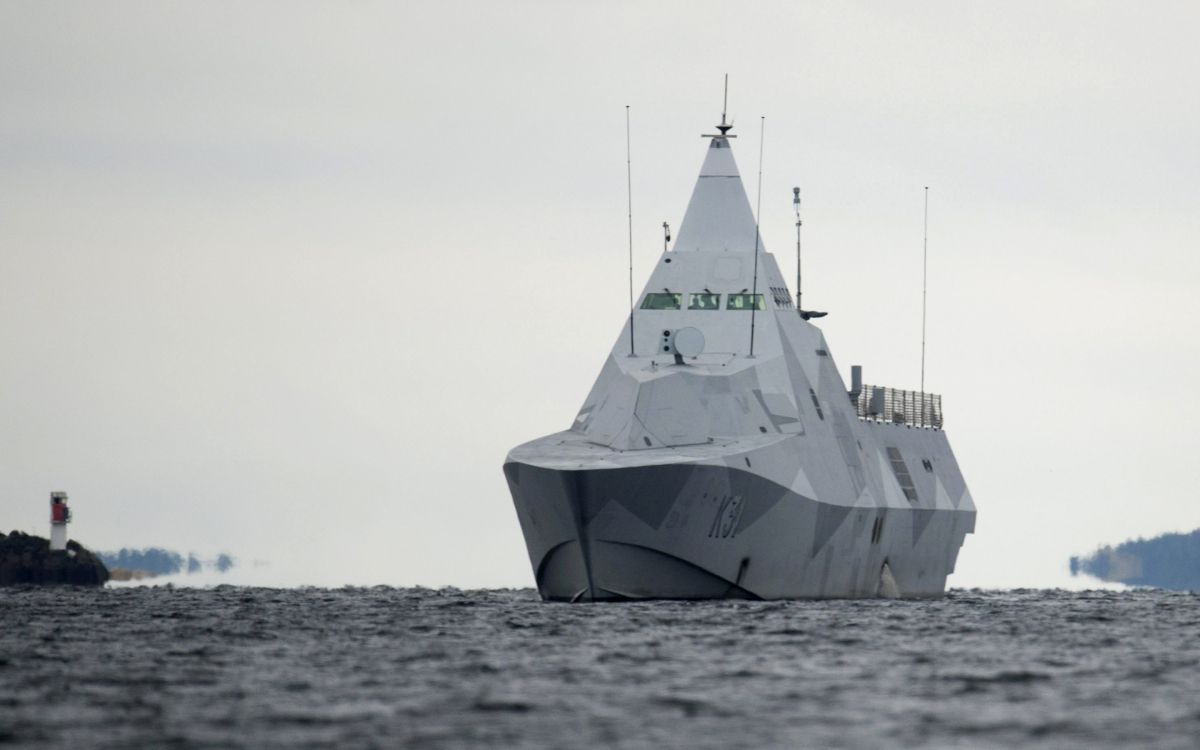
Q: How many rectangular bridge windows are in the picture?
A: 3